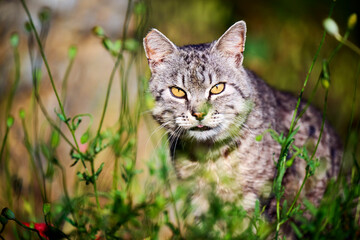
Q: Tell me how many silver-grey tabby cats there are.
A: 1